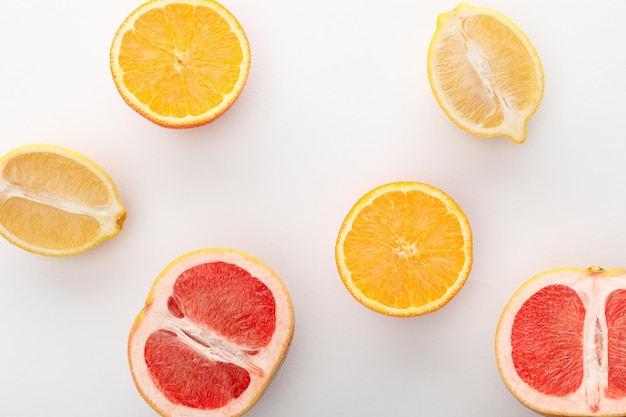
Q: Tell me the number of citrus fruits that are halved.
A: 6